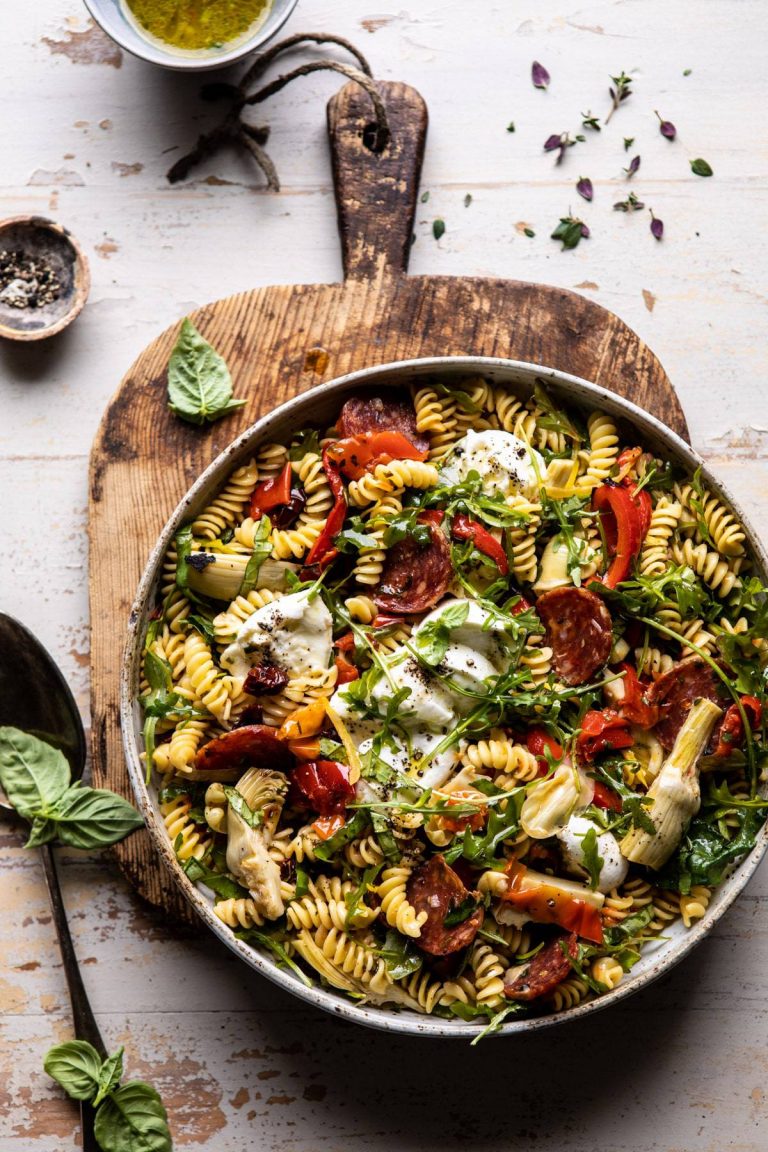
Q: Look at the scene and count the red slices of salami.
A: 7